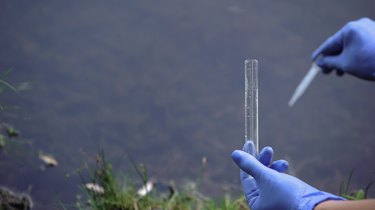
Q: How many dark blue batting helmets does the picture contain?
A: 0